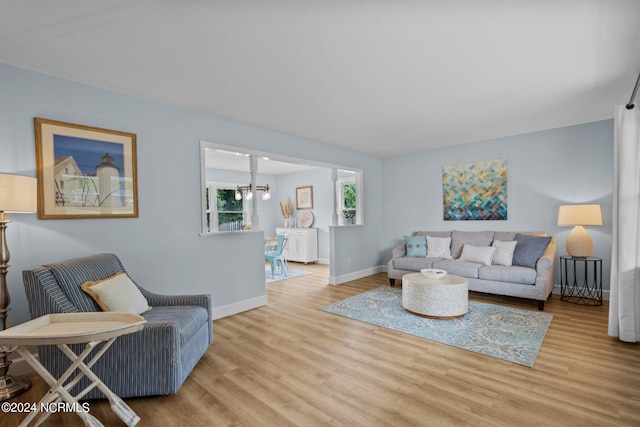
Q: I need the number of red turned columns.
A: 0